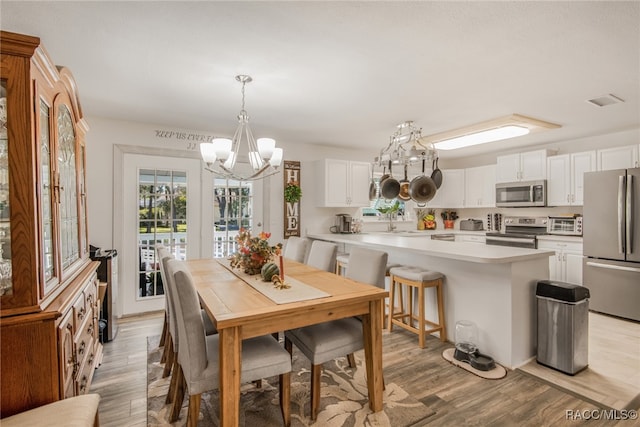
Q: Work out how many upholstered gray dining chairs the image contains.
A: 6